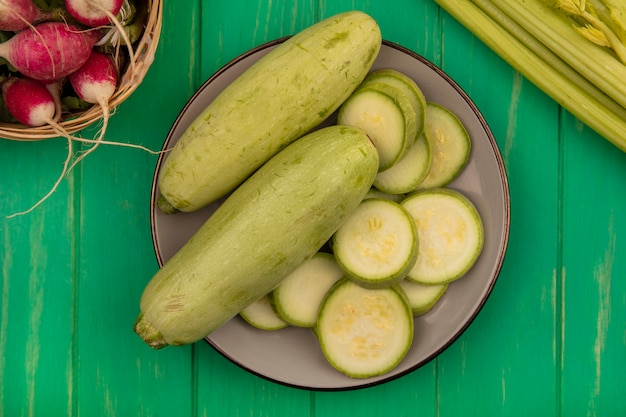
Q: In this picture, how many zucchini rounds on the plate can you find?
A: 11